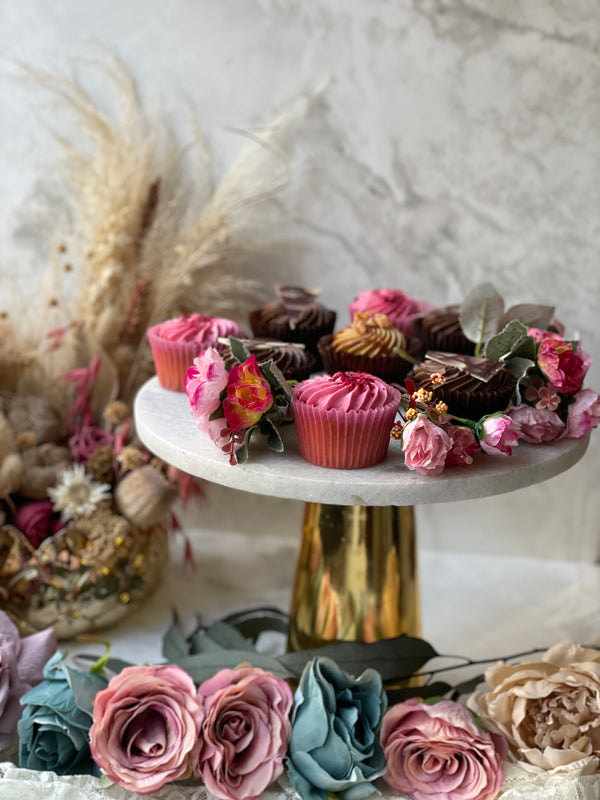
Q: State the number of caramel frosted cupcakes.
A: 1